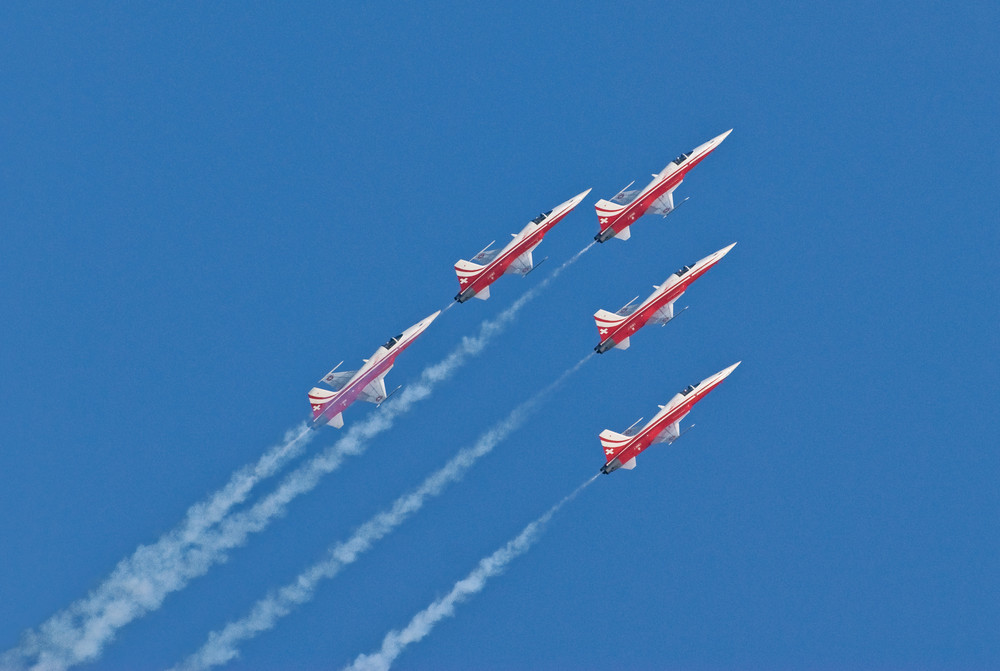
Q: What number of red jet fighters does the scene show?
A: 5